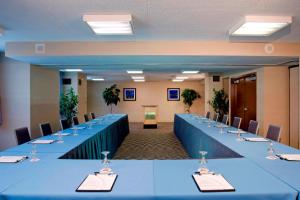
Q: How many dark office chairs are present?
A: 12